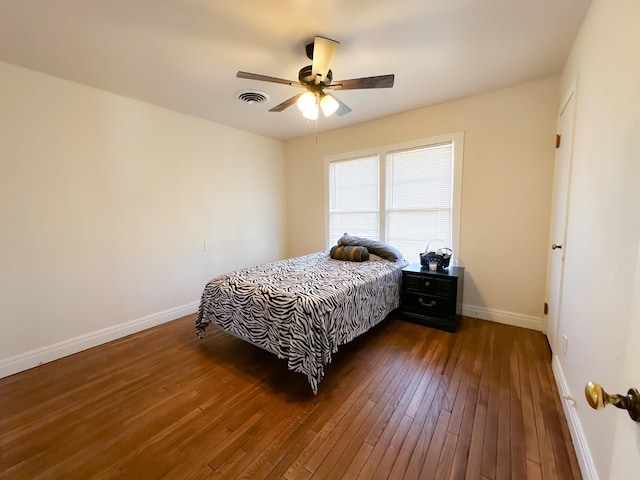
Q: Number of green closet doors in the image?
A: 0